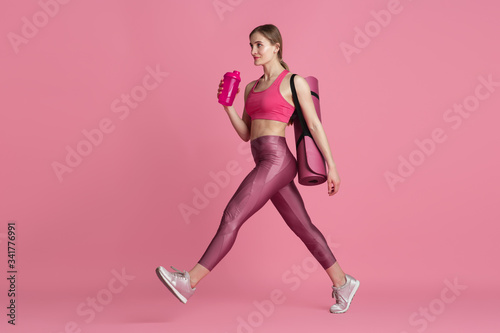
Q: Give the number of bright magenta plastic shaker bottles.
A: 1